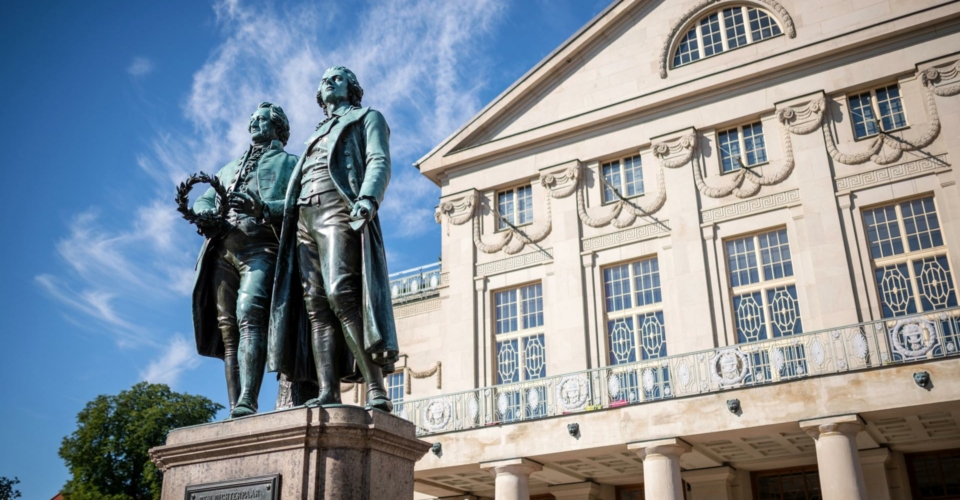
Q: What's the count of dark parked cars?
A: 0